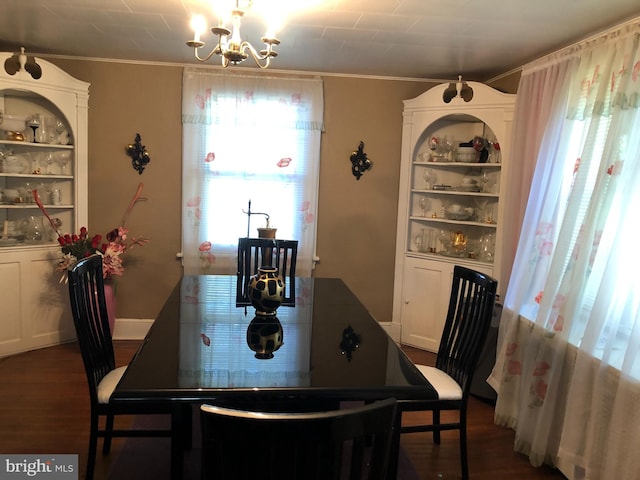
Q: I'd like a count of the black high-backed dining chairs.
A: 4